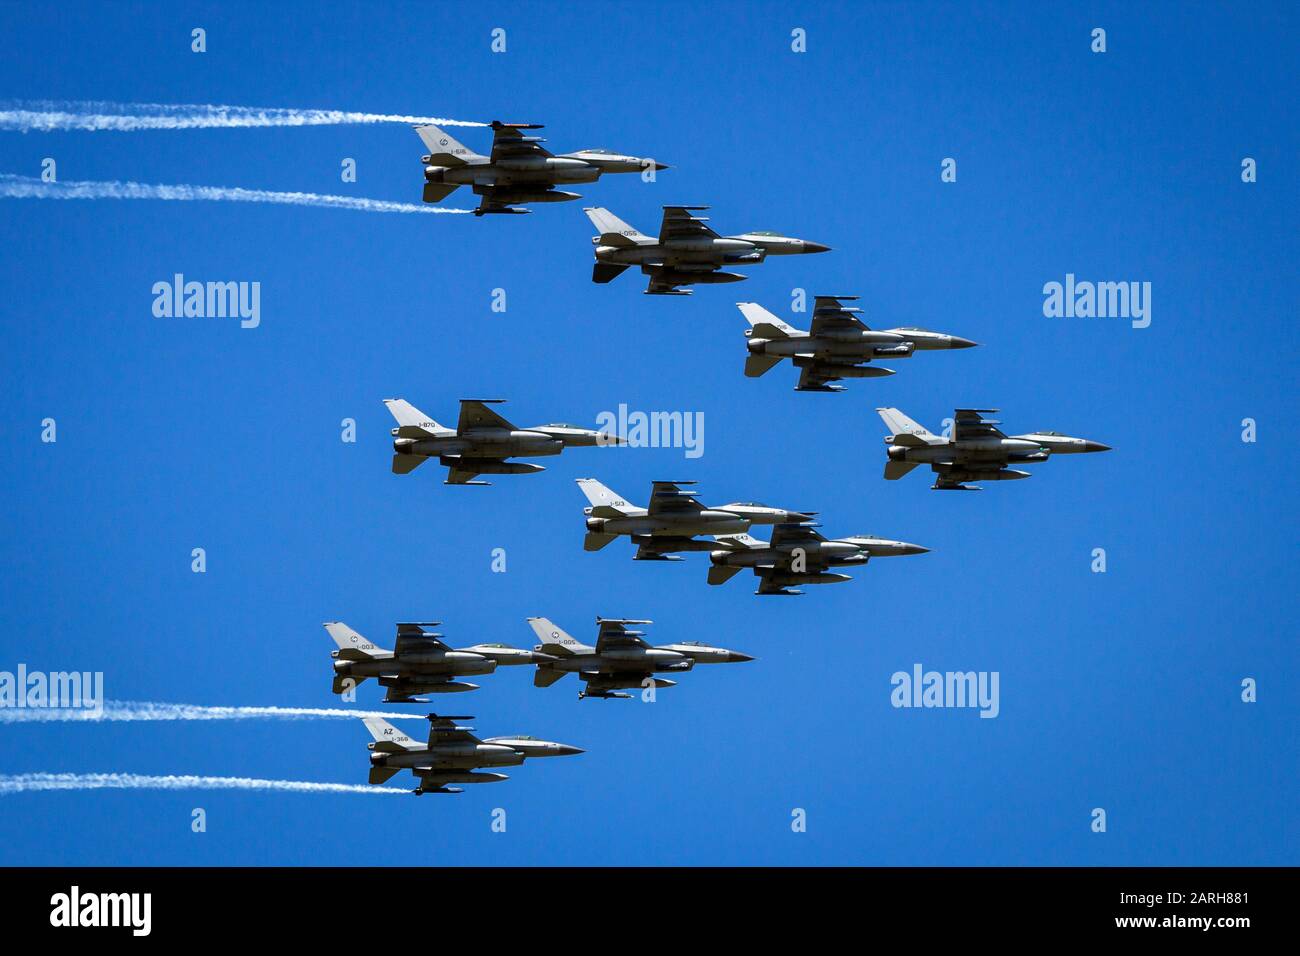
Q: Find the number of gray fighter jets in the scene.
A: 10